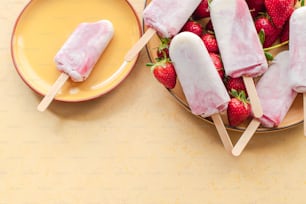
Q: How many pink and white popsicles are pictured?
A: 6